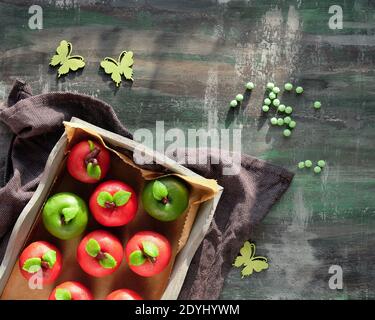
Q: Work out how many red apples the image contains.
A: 7